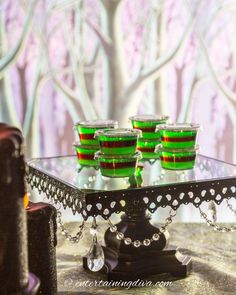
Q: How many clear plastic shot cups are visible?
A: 8